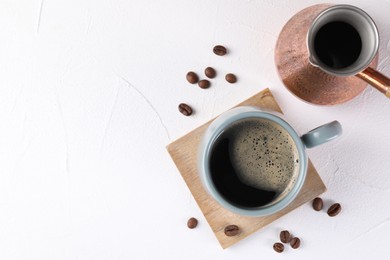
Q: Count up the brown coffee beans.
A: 13